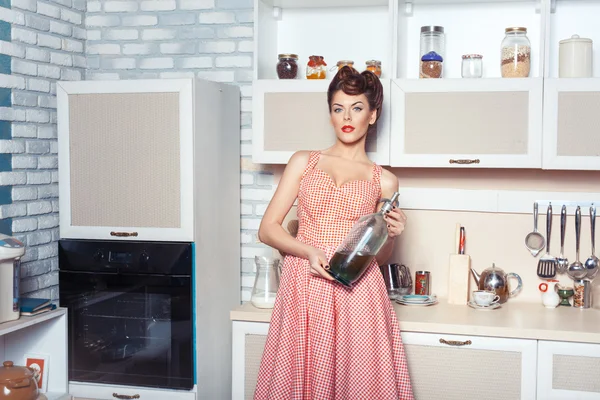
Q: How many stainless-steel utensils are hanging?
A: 5